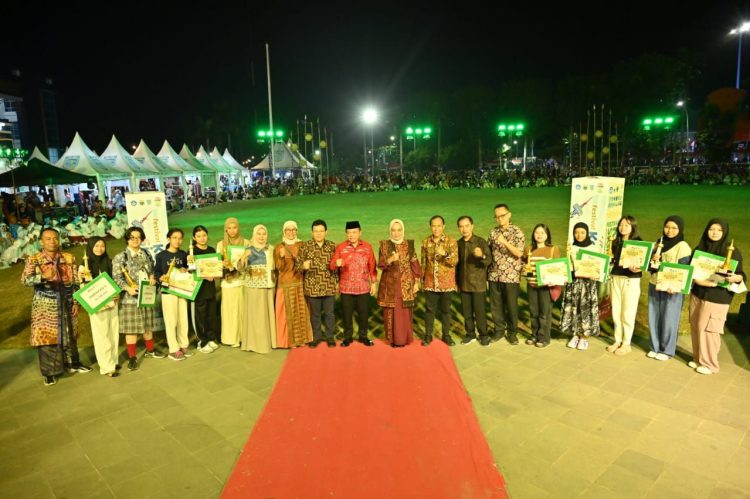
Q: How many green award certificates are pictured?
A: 10